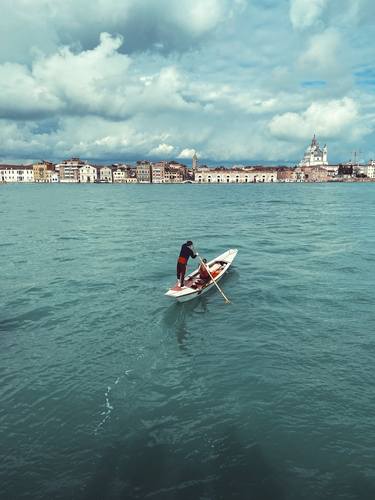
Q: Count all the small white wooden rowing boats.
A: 1